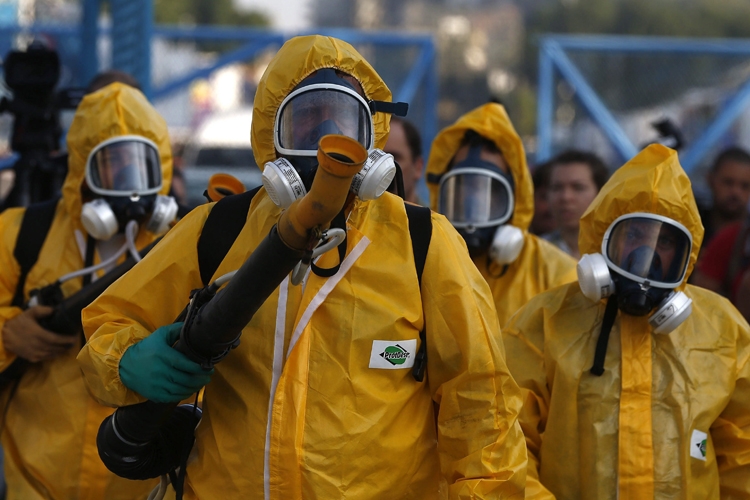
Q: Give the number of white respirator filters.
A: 7